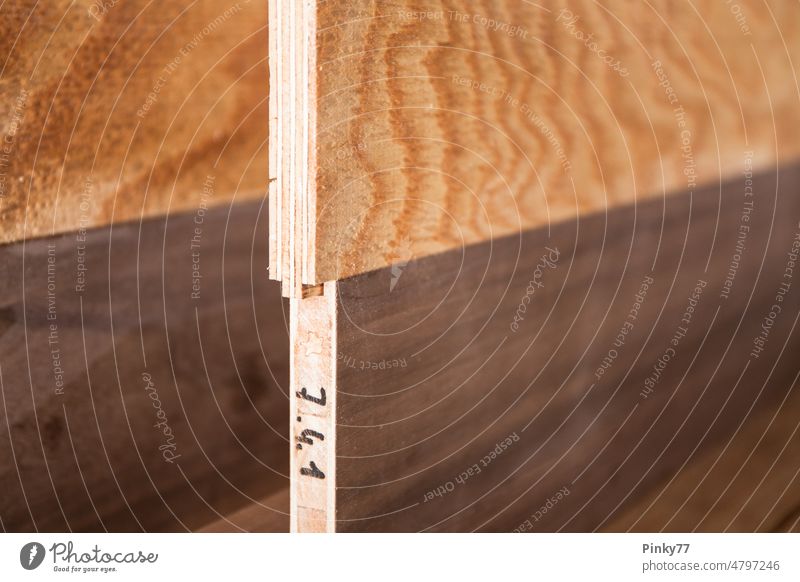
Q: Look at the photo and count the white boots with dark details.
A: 0